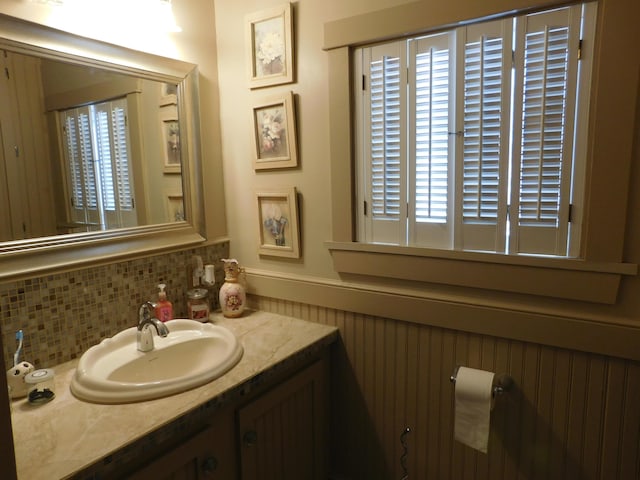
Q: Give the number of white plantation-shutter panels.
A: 4